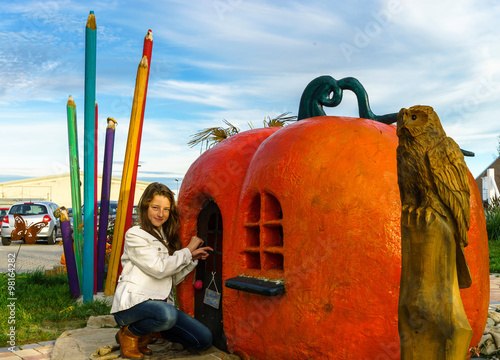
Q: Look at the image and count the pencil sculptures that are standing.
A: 7